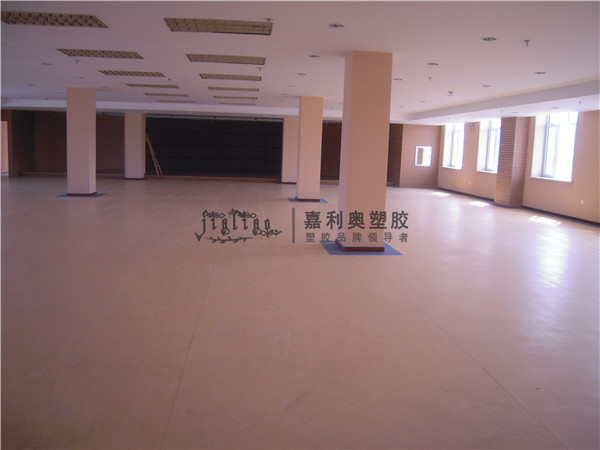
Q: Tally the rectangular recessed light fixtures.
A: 12